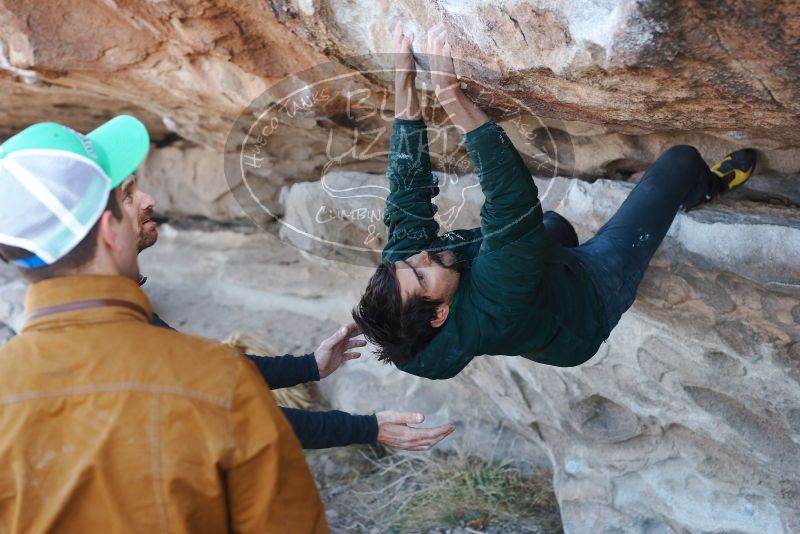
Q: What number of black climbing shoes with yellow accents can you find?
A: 1